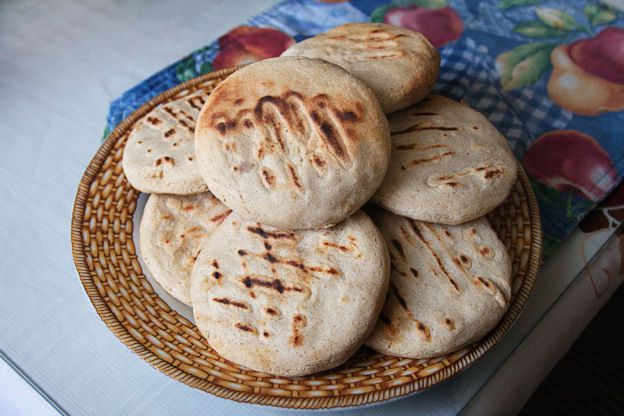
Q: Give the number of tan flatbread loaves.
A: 7